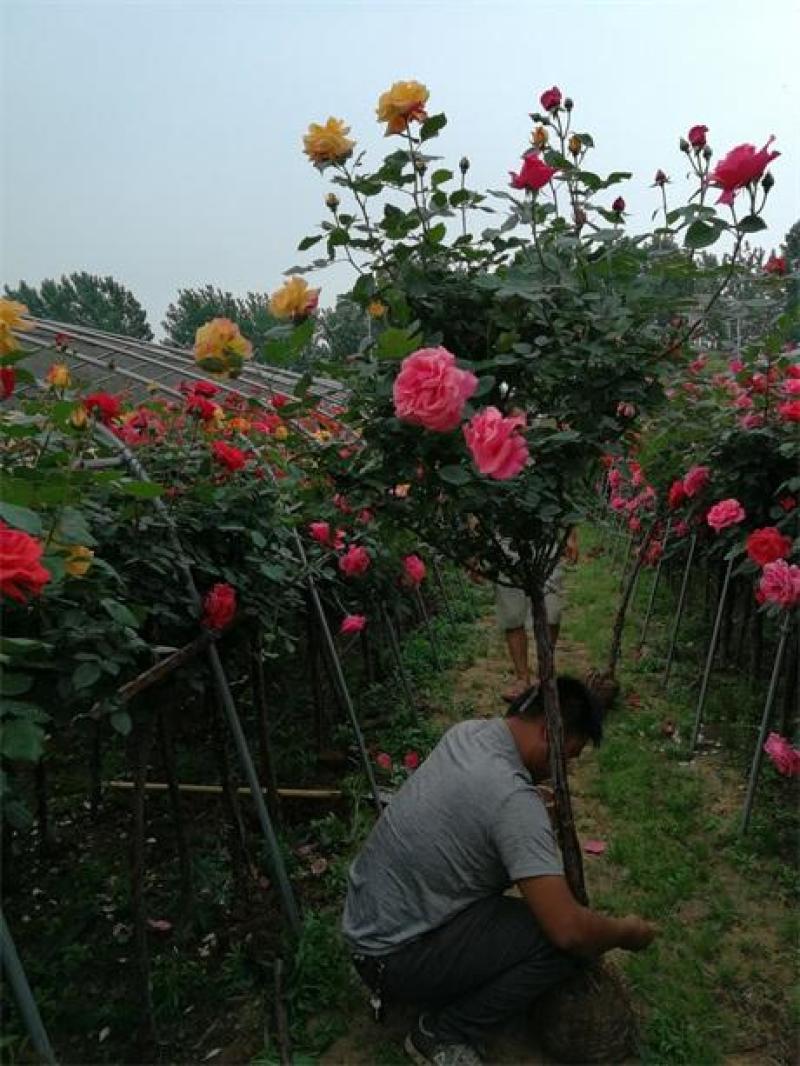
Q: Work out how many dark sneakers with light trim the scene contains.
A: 1